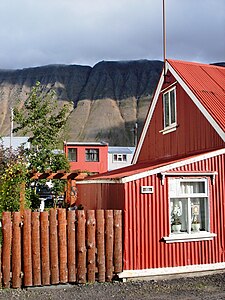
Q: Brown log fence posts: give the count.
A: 13